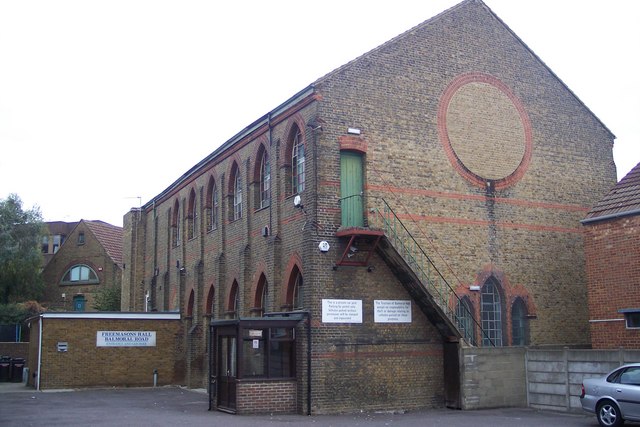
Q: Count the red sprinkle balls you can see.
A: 0